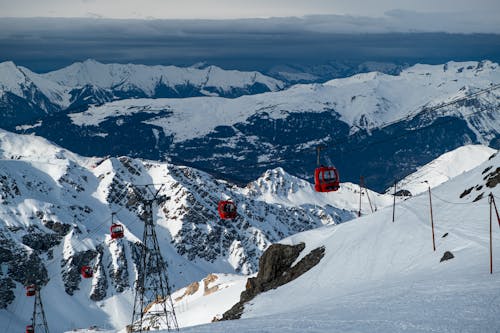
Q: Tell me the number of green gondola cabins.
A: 0